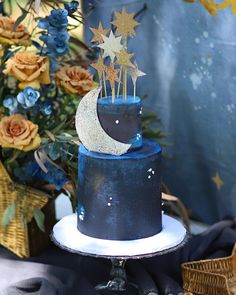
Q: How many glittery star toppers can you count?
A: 7